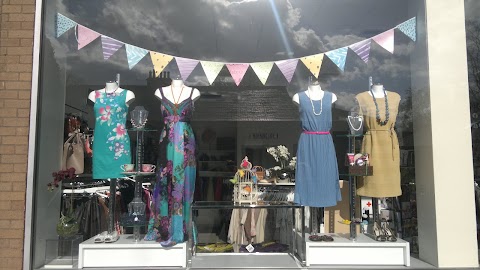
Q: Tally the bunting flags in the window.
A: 15